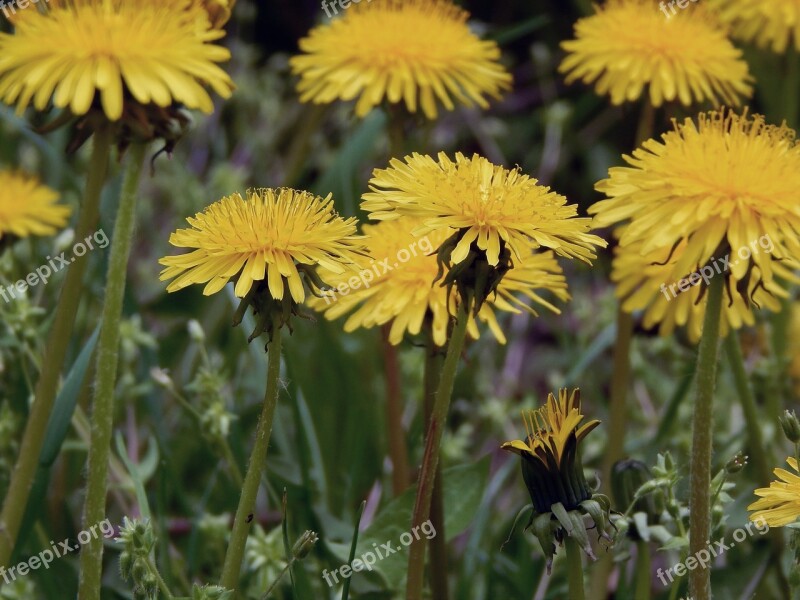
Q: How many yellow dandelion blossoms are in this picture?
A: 12